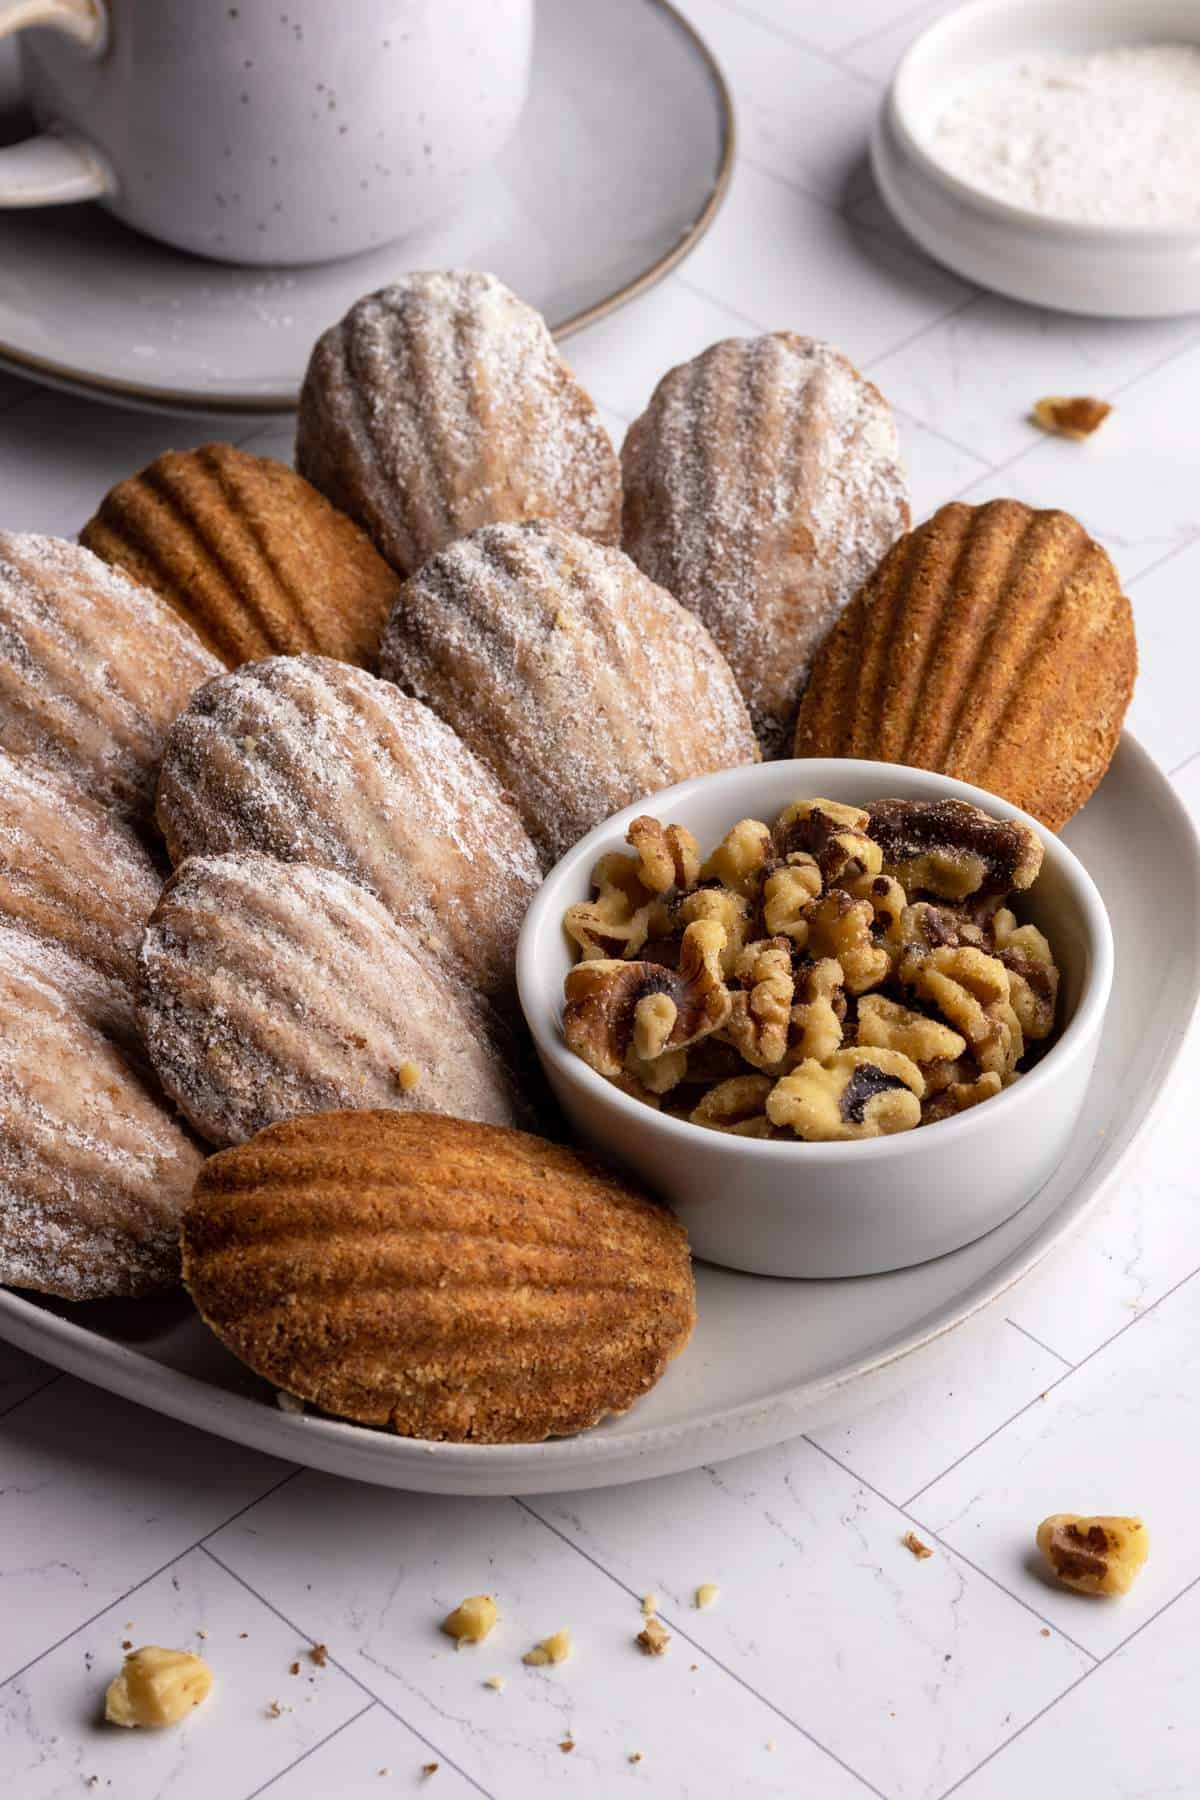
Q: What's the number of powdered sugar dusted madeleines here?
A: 8